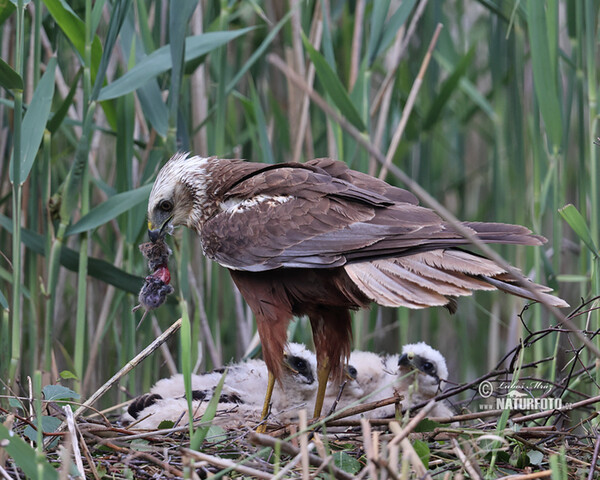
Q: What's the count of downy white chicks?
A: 3